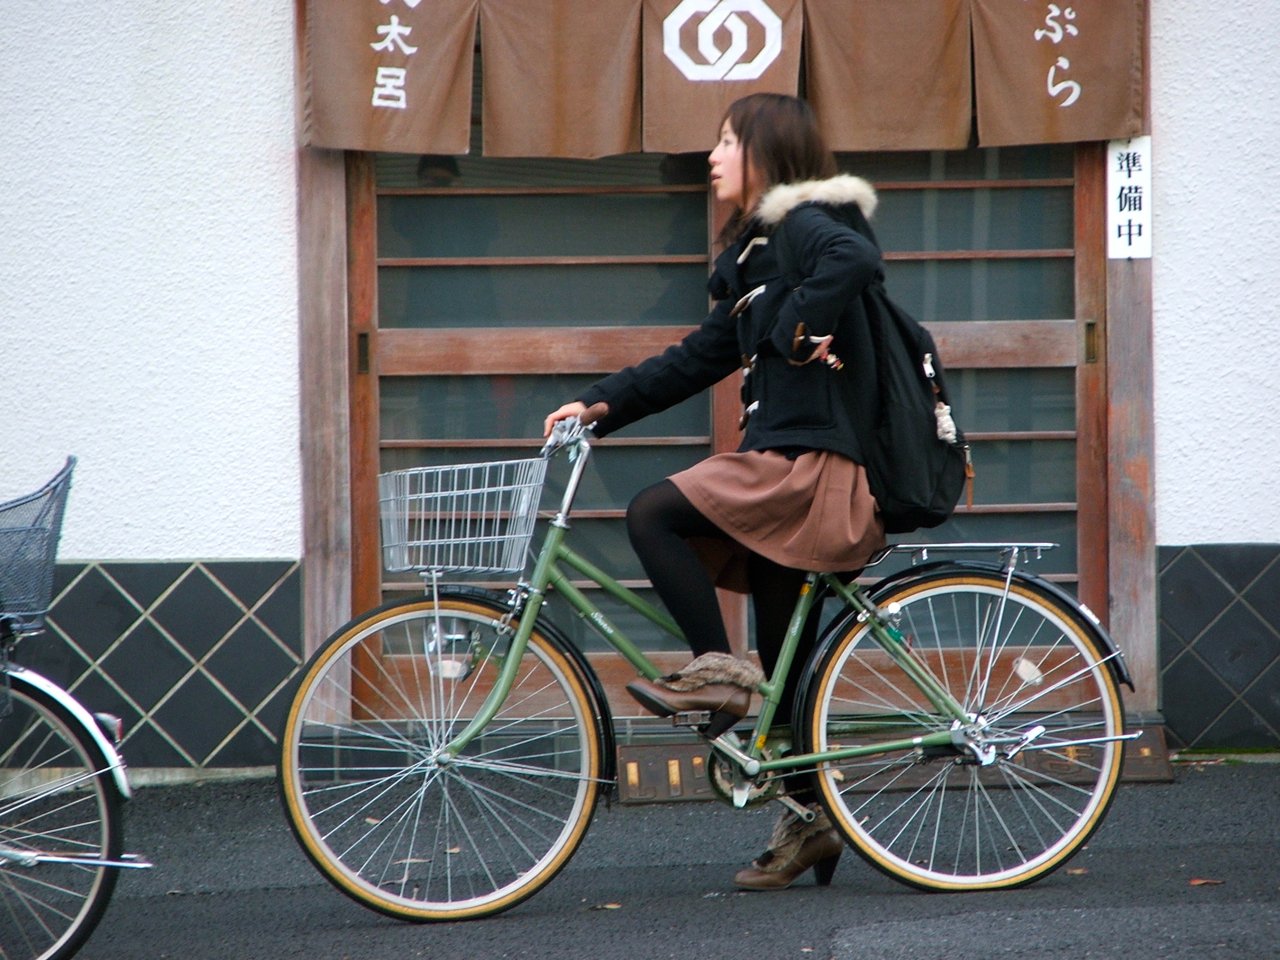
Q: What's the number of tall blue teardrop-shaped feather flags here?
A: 0